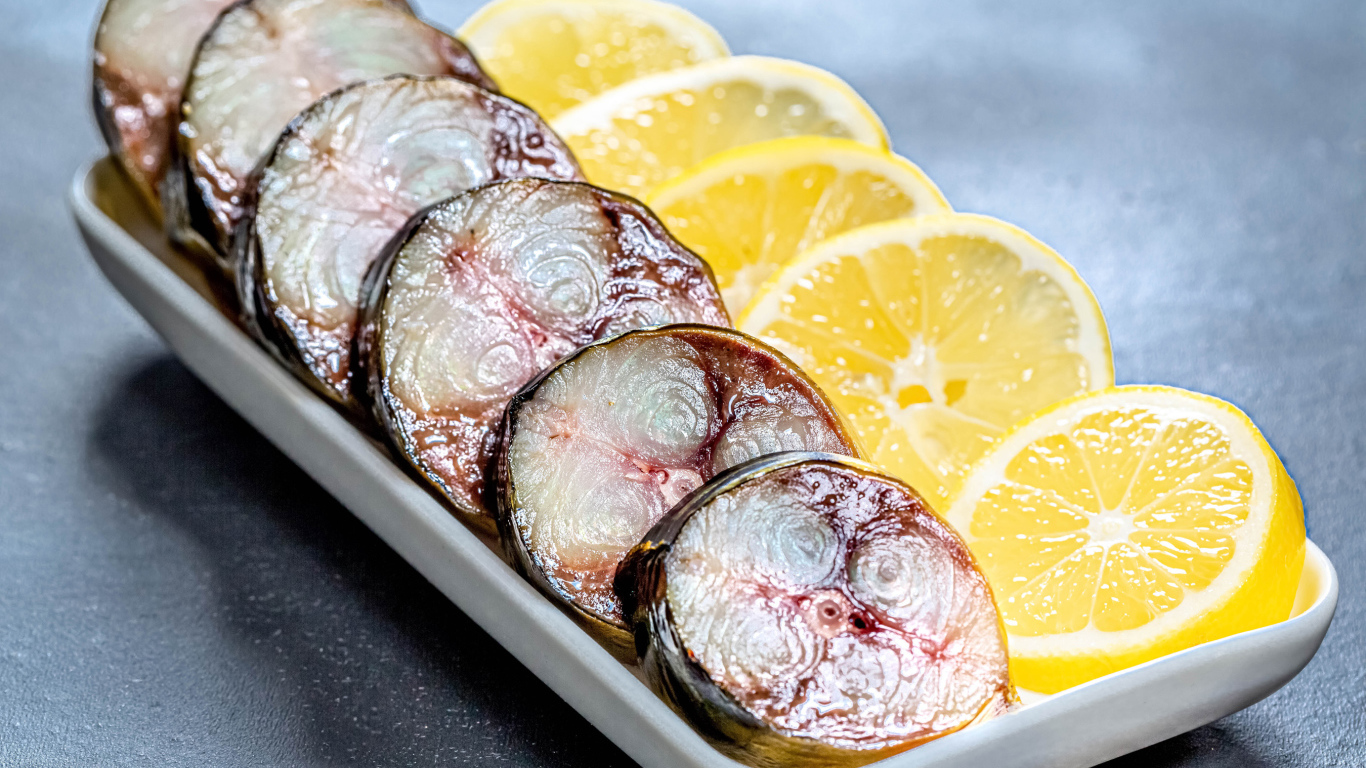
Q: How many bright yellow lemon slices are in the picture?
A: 5